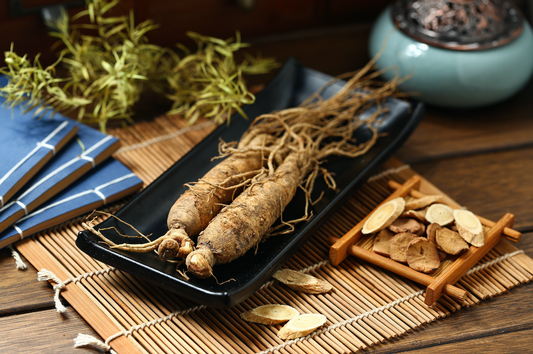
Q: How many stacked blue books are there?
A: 3